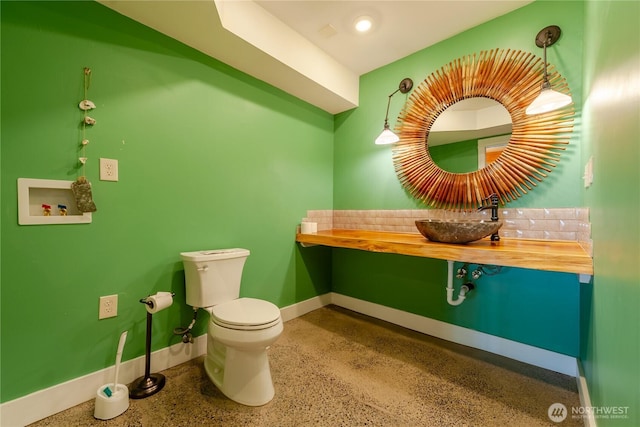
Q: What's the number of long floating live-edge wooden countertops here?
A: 1